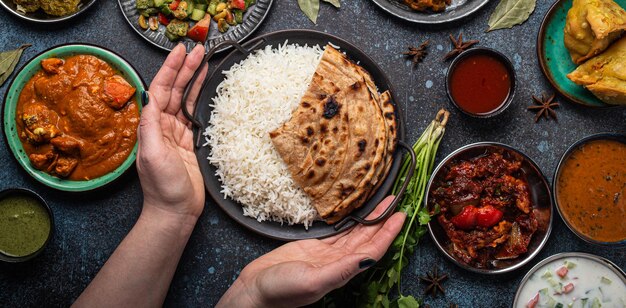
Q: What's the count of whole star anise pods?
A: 4